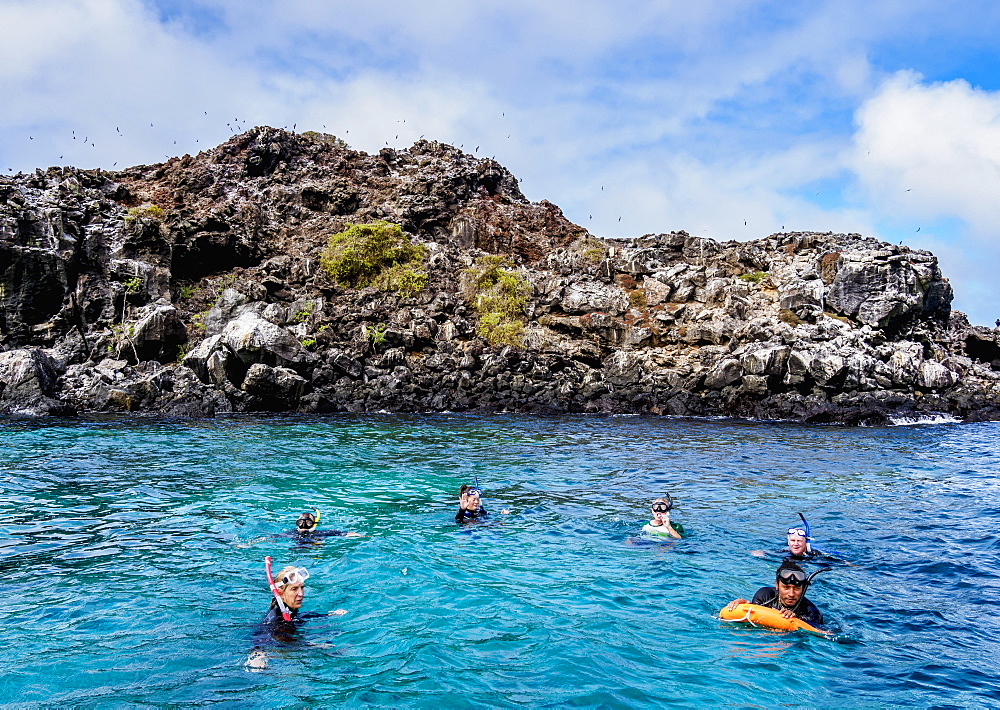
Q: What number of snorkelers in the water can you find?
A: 6